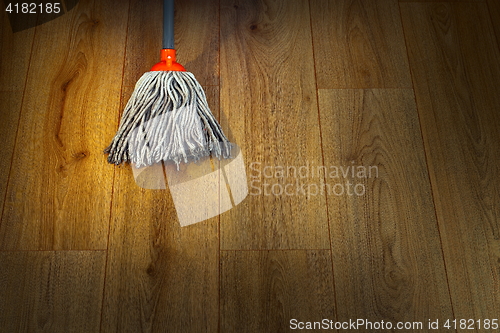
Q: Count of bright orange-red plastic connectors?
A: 1